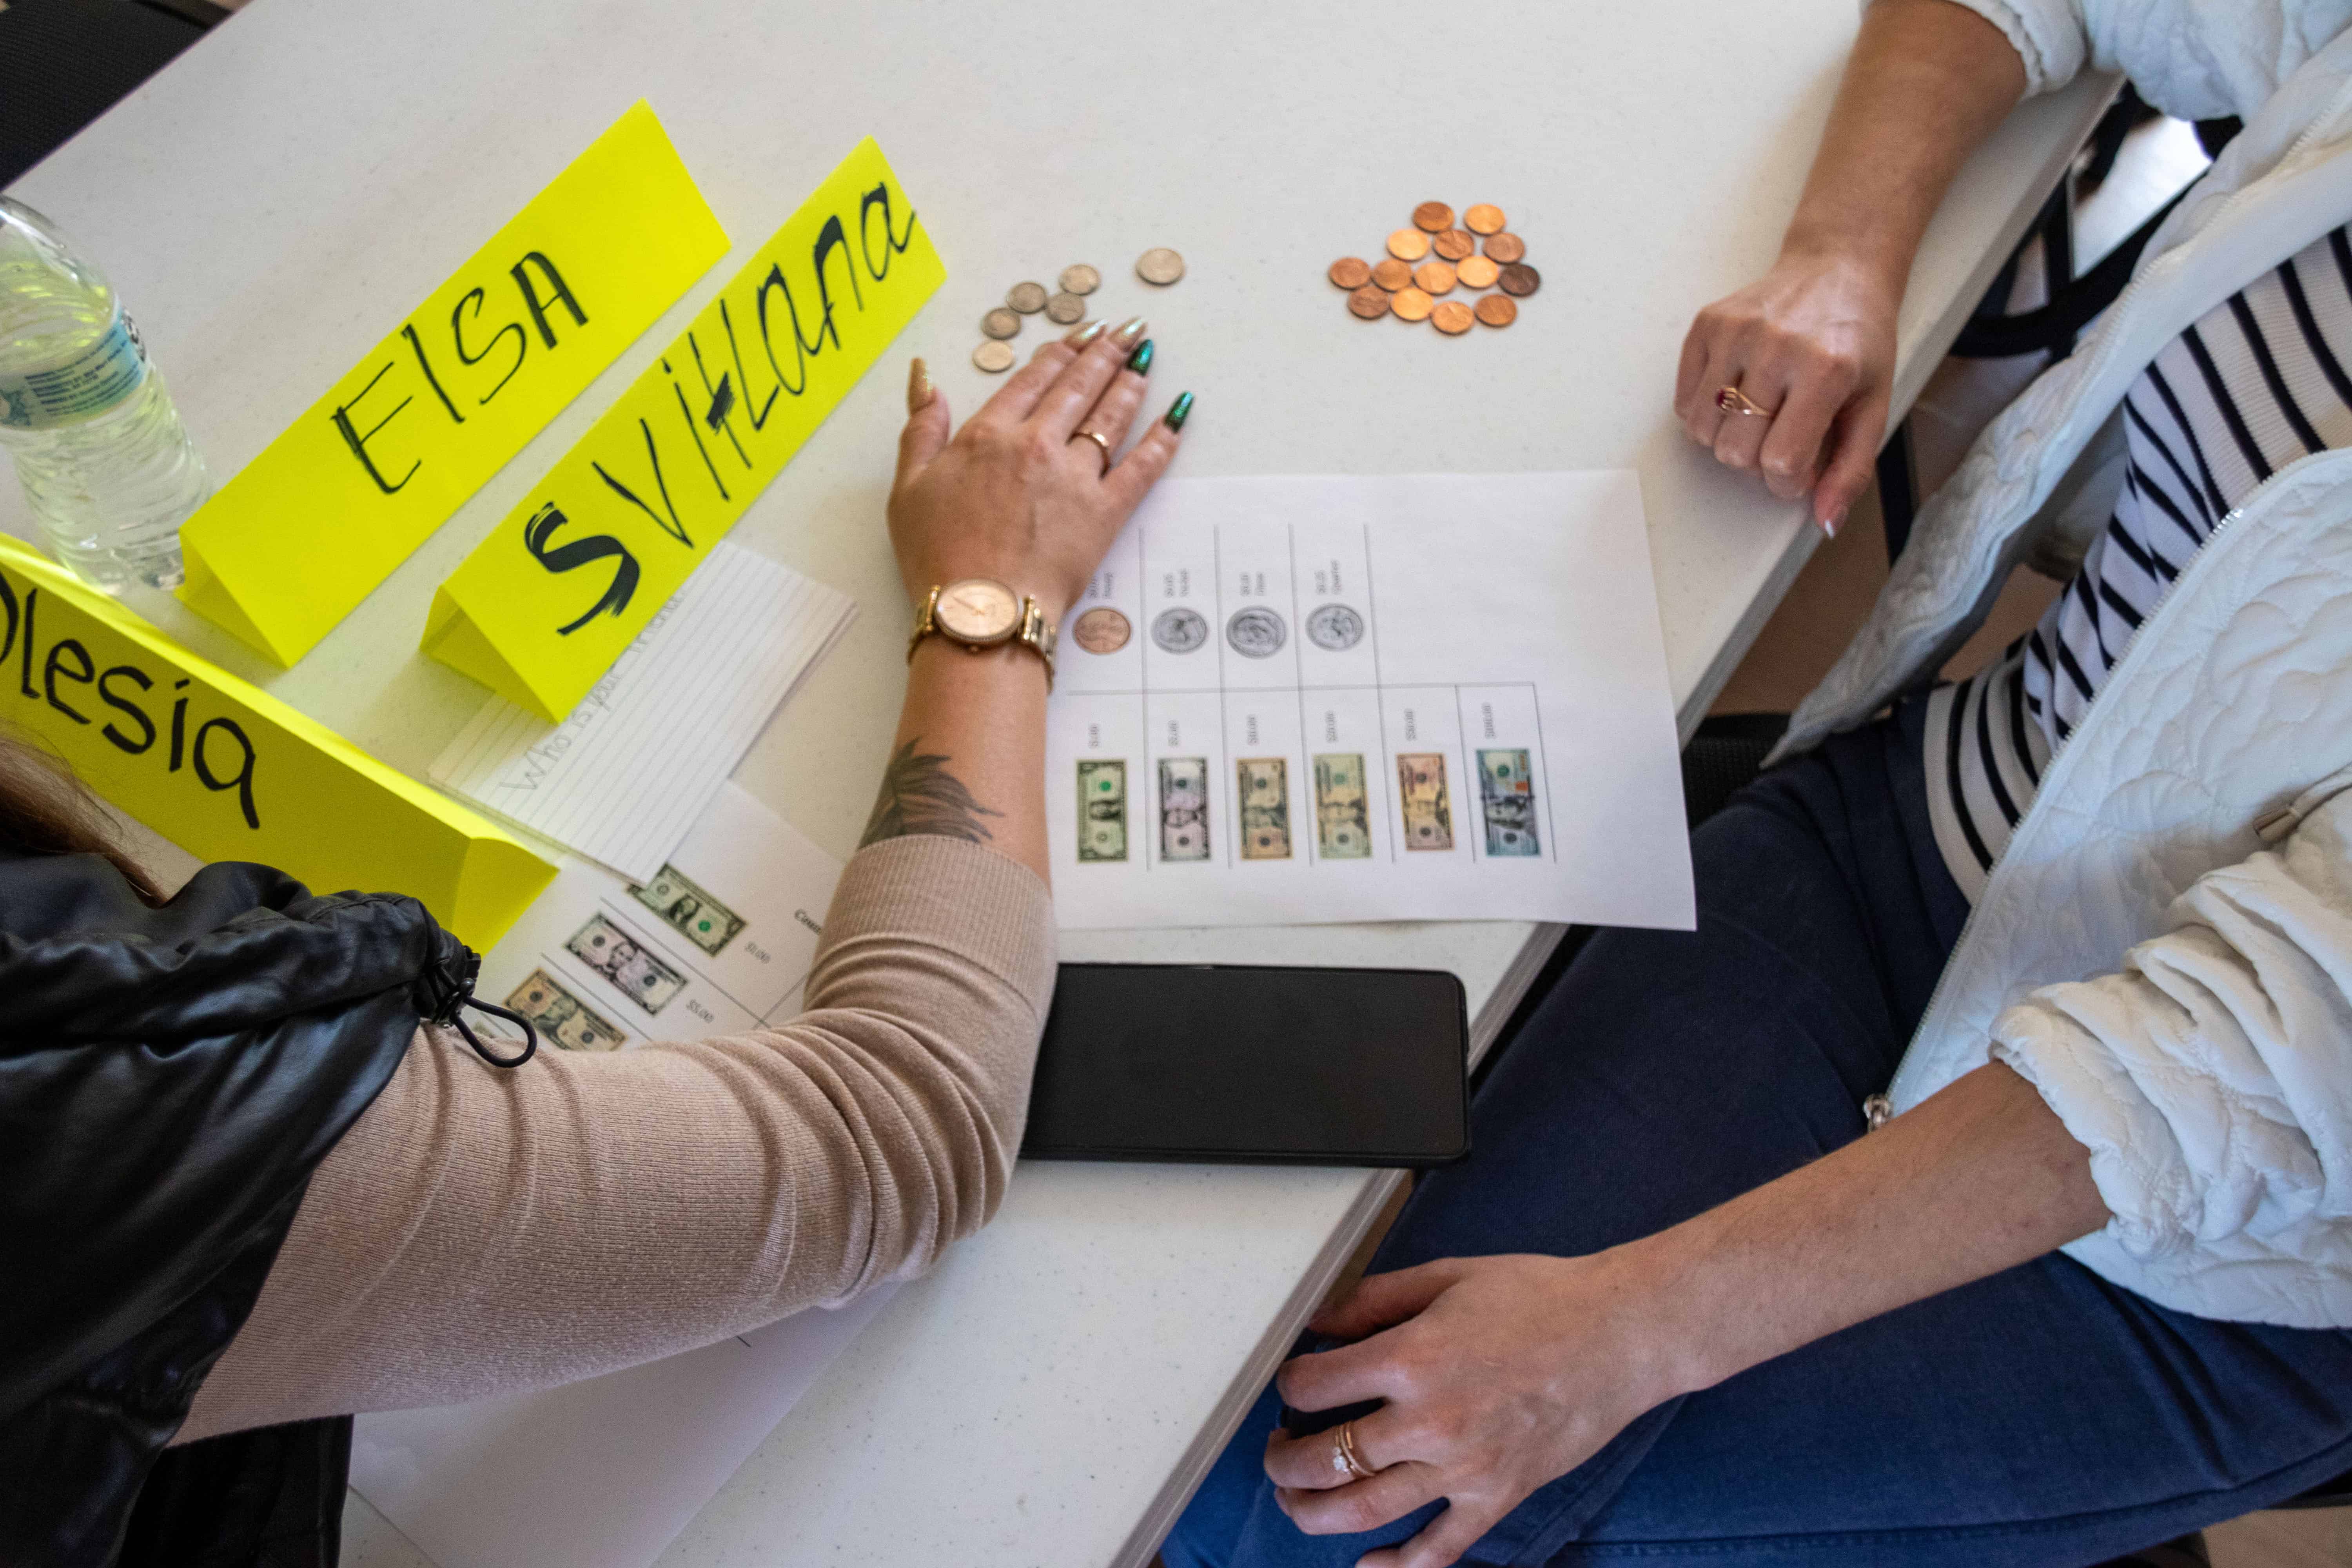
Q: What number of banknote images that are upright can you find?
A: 6